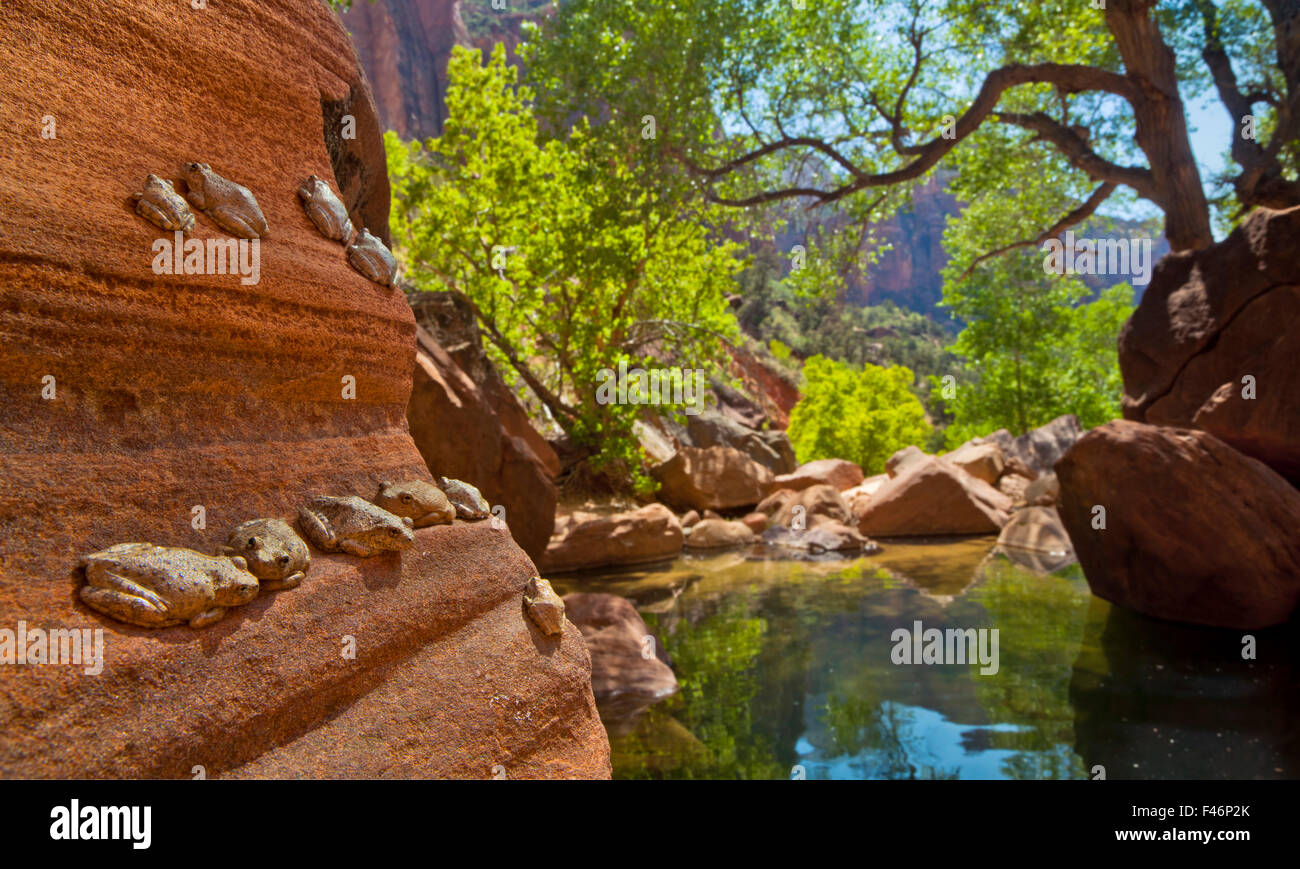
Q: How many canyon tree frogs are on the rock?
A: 10